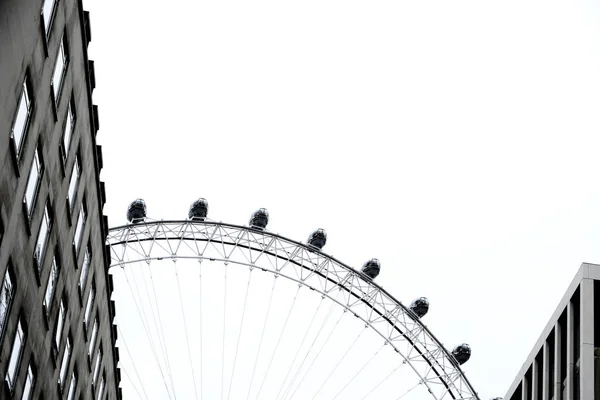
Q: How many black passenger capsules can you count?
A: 7